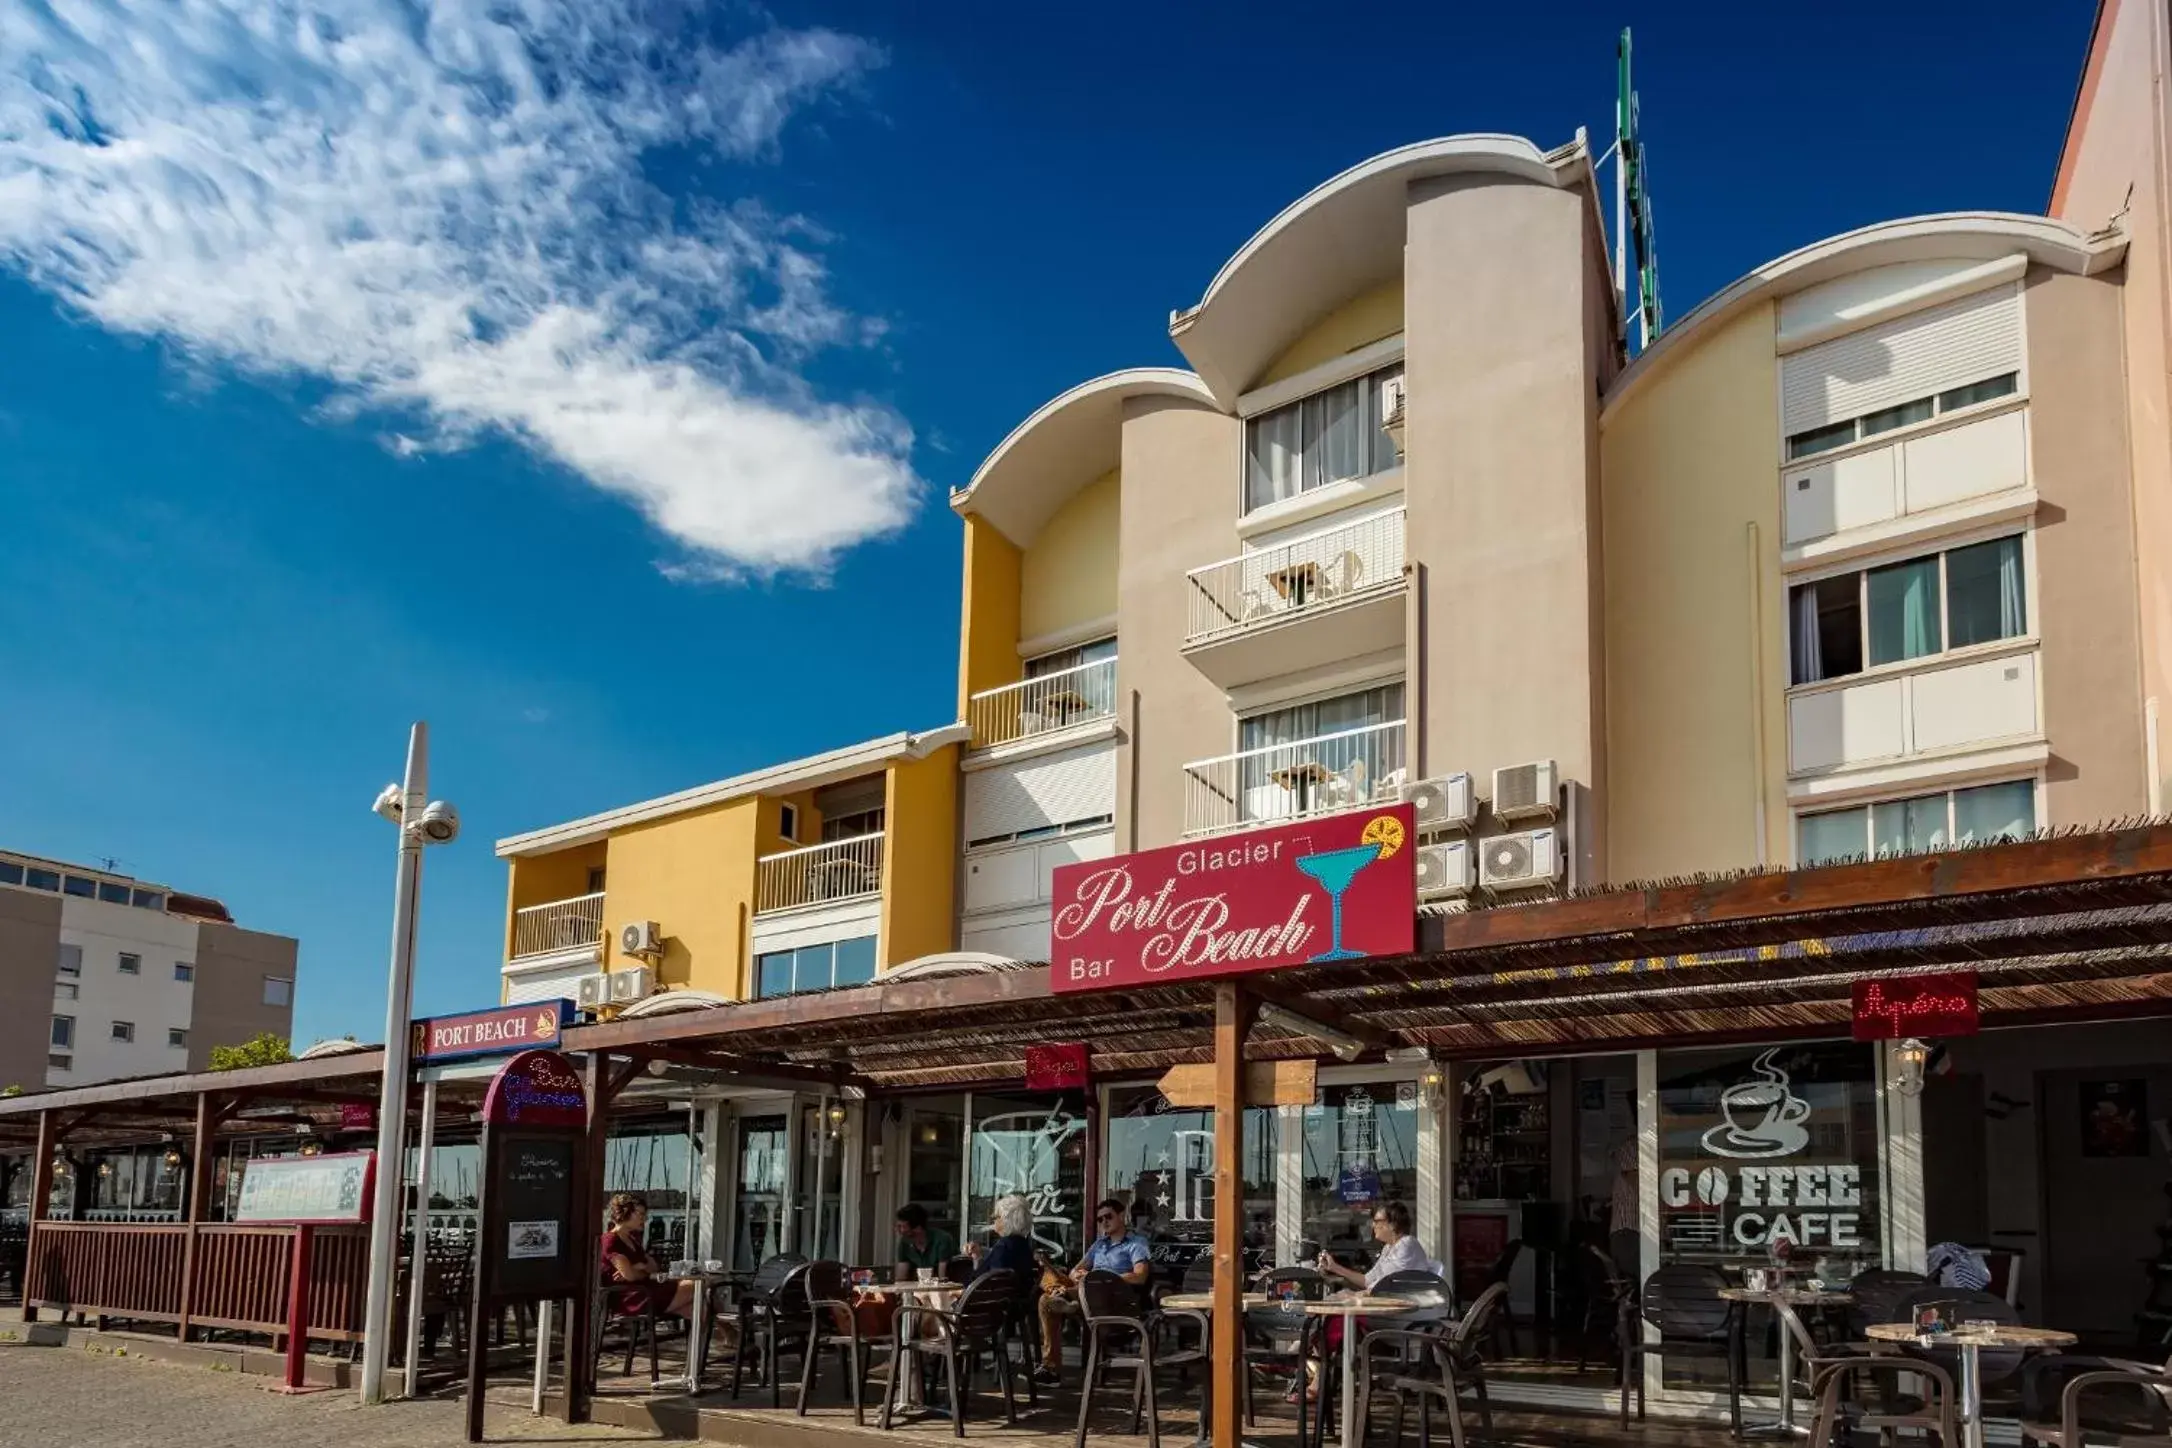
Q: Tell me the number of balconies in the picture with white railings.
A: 5